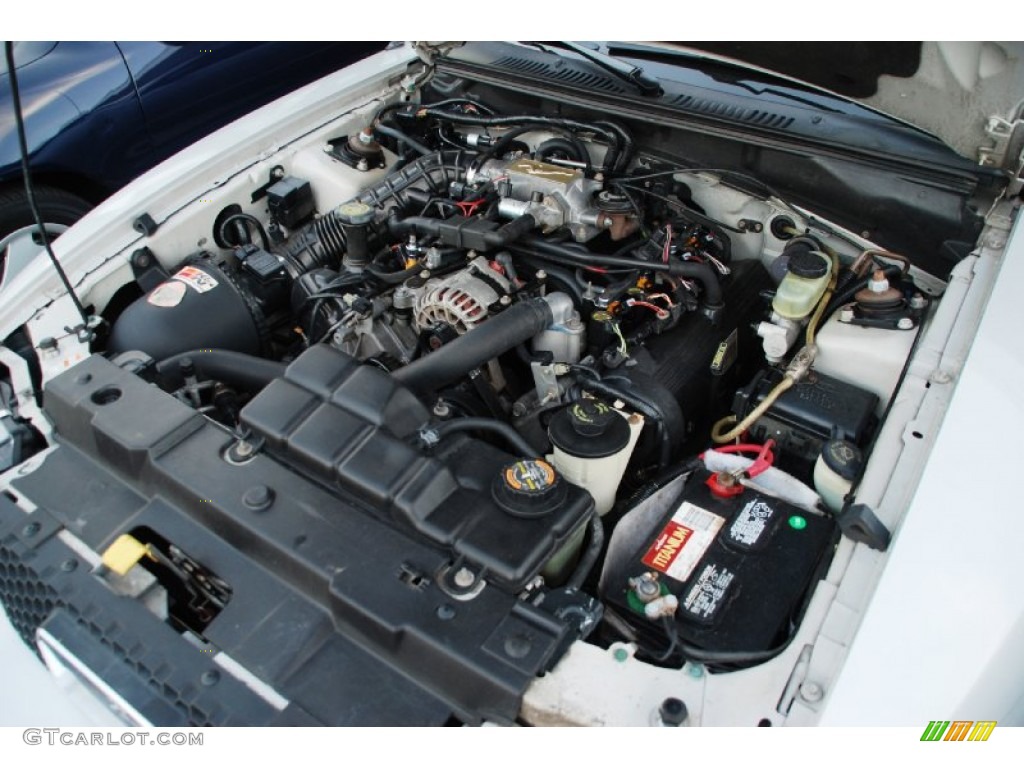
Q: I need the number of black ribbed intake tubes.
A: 1